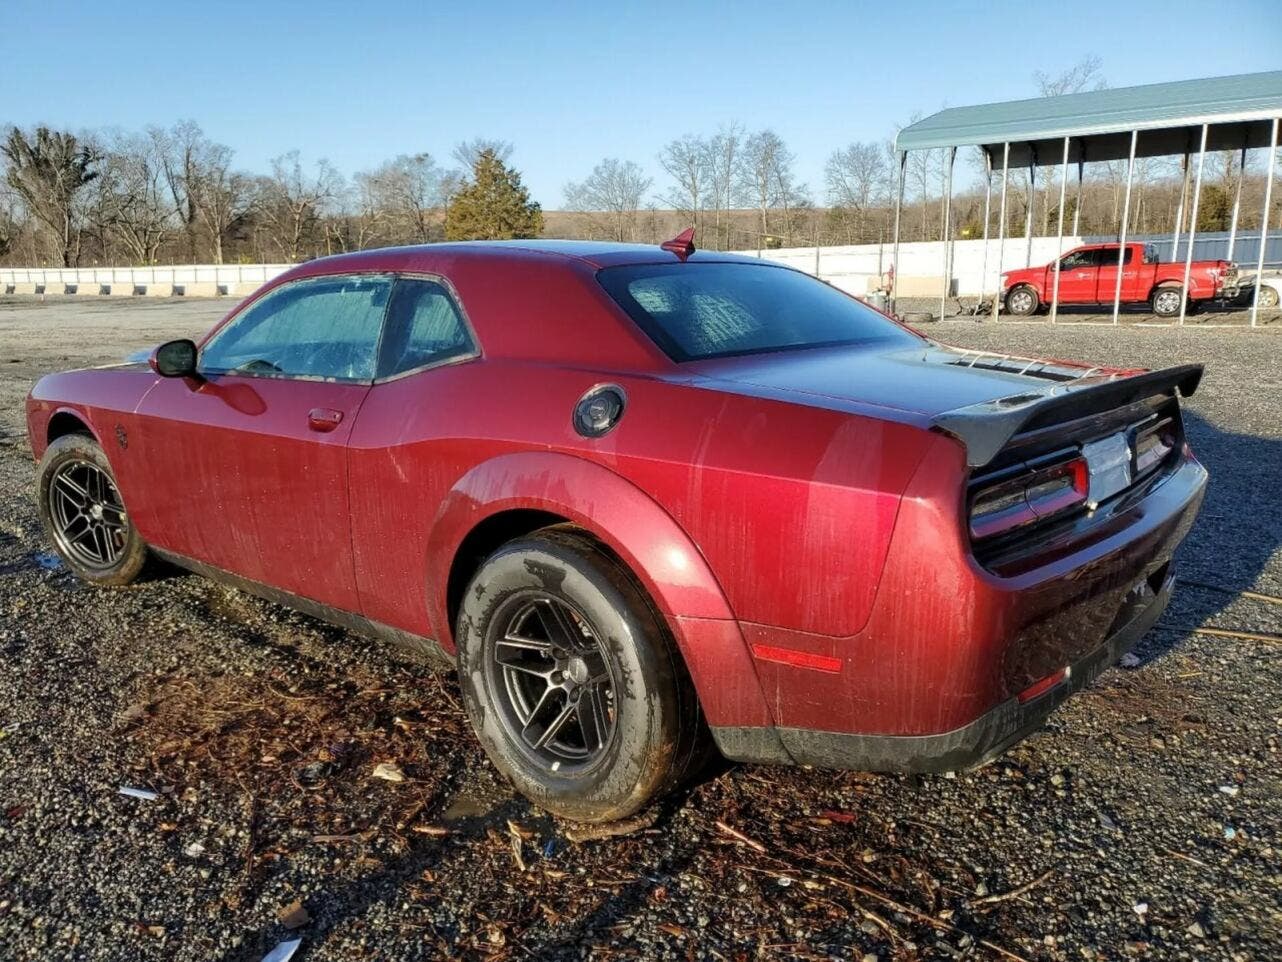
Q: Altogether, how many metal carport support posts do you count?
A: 12